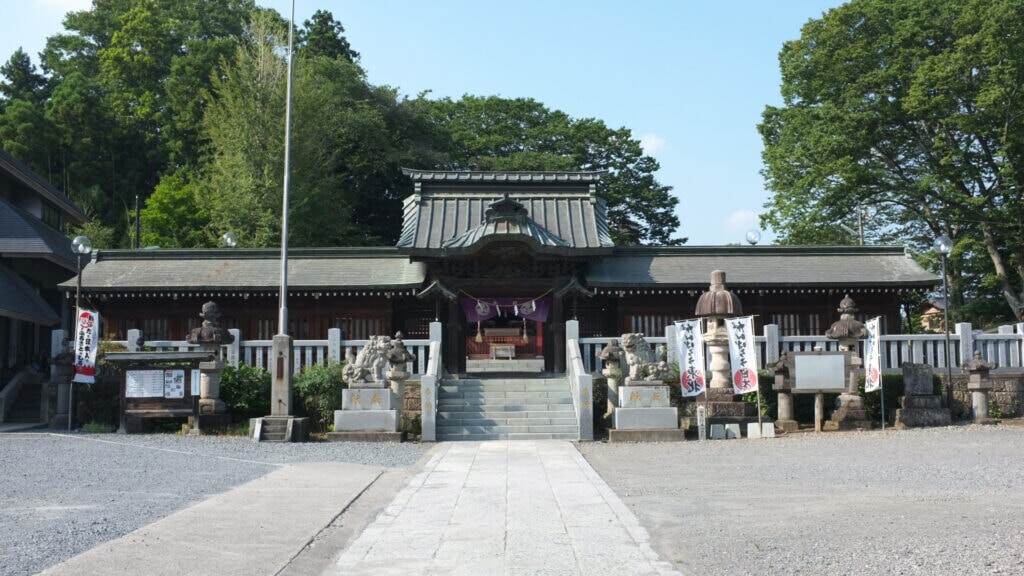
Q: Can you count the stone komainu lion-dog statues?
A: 2